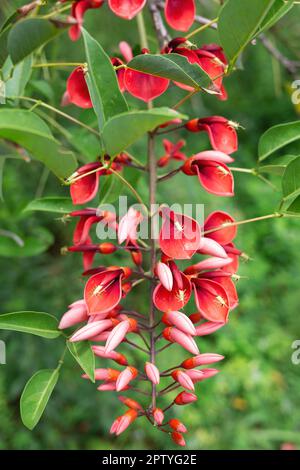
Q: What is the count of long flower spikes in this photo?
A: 1